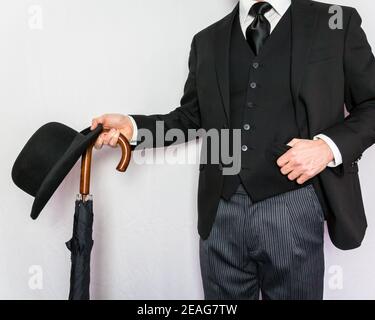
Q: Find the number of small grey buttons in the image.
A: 5